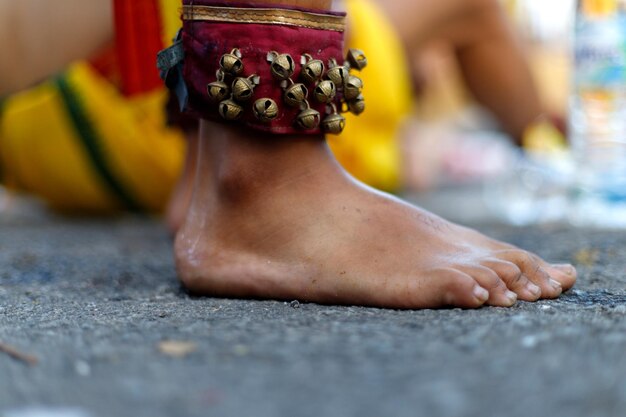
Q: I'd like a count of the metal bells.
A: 15